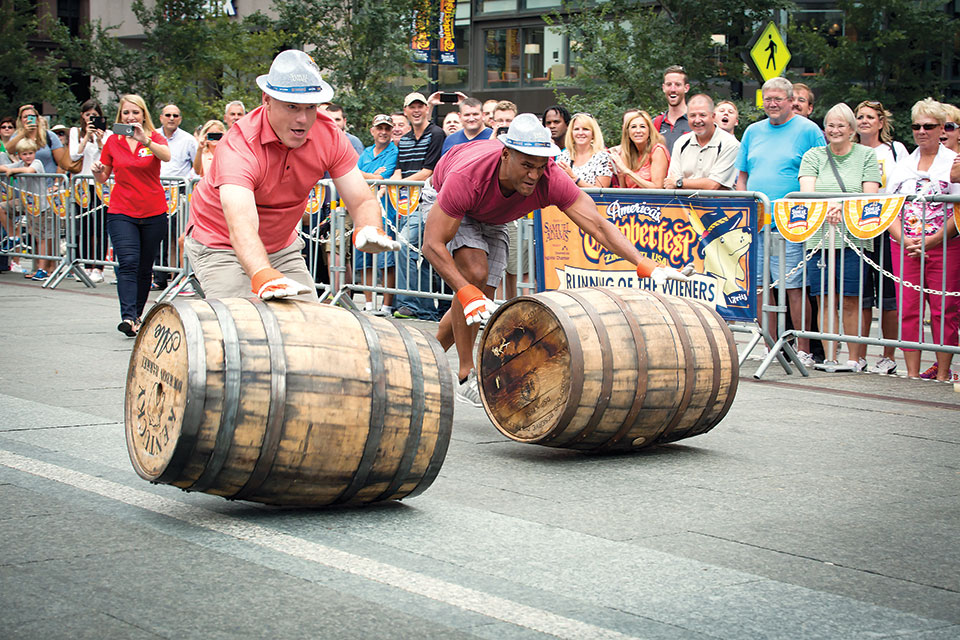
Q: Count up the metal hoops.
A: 12